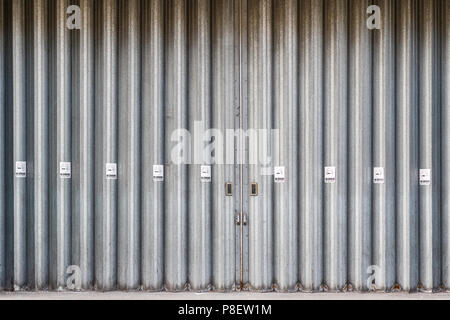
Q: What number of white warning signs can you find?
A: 9